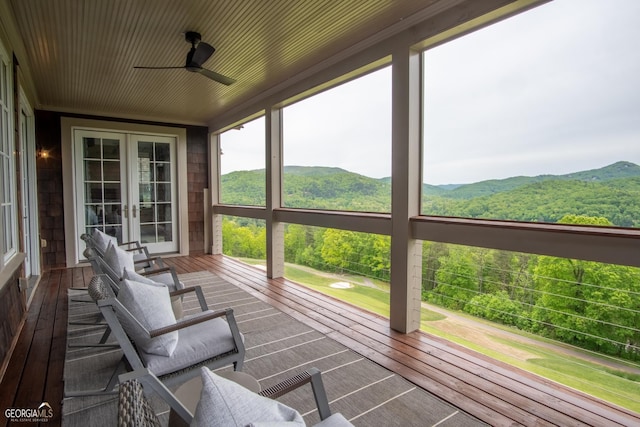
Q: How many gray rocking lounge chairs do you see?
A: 4